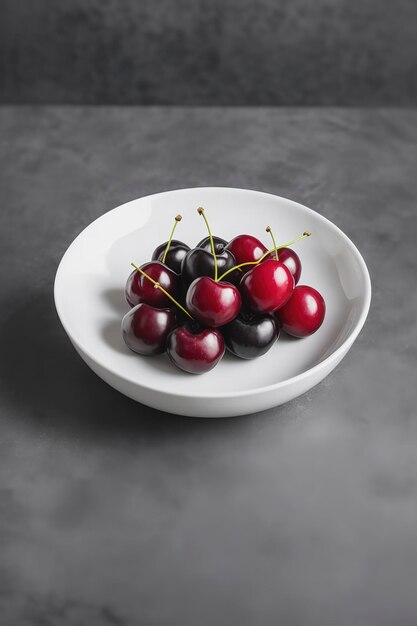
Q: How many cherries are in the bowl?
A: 12